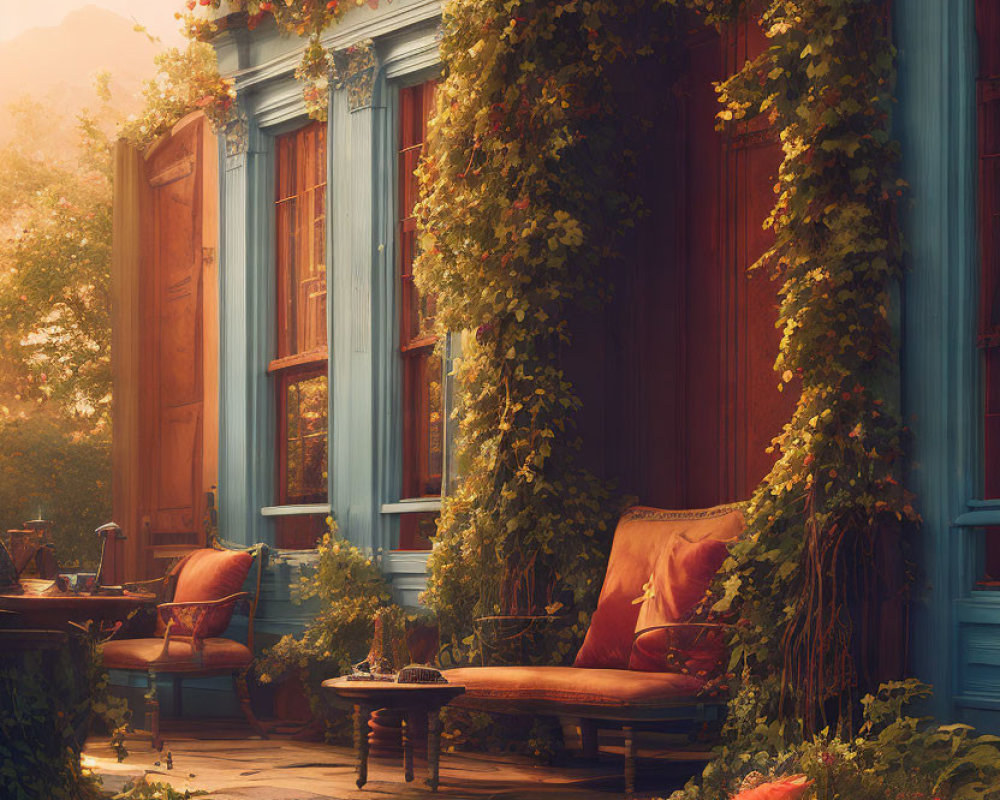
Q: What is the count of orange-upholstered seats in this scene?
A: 2